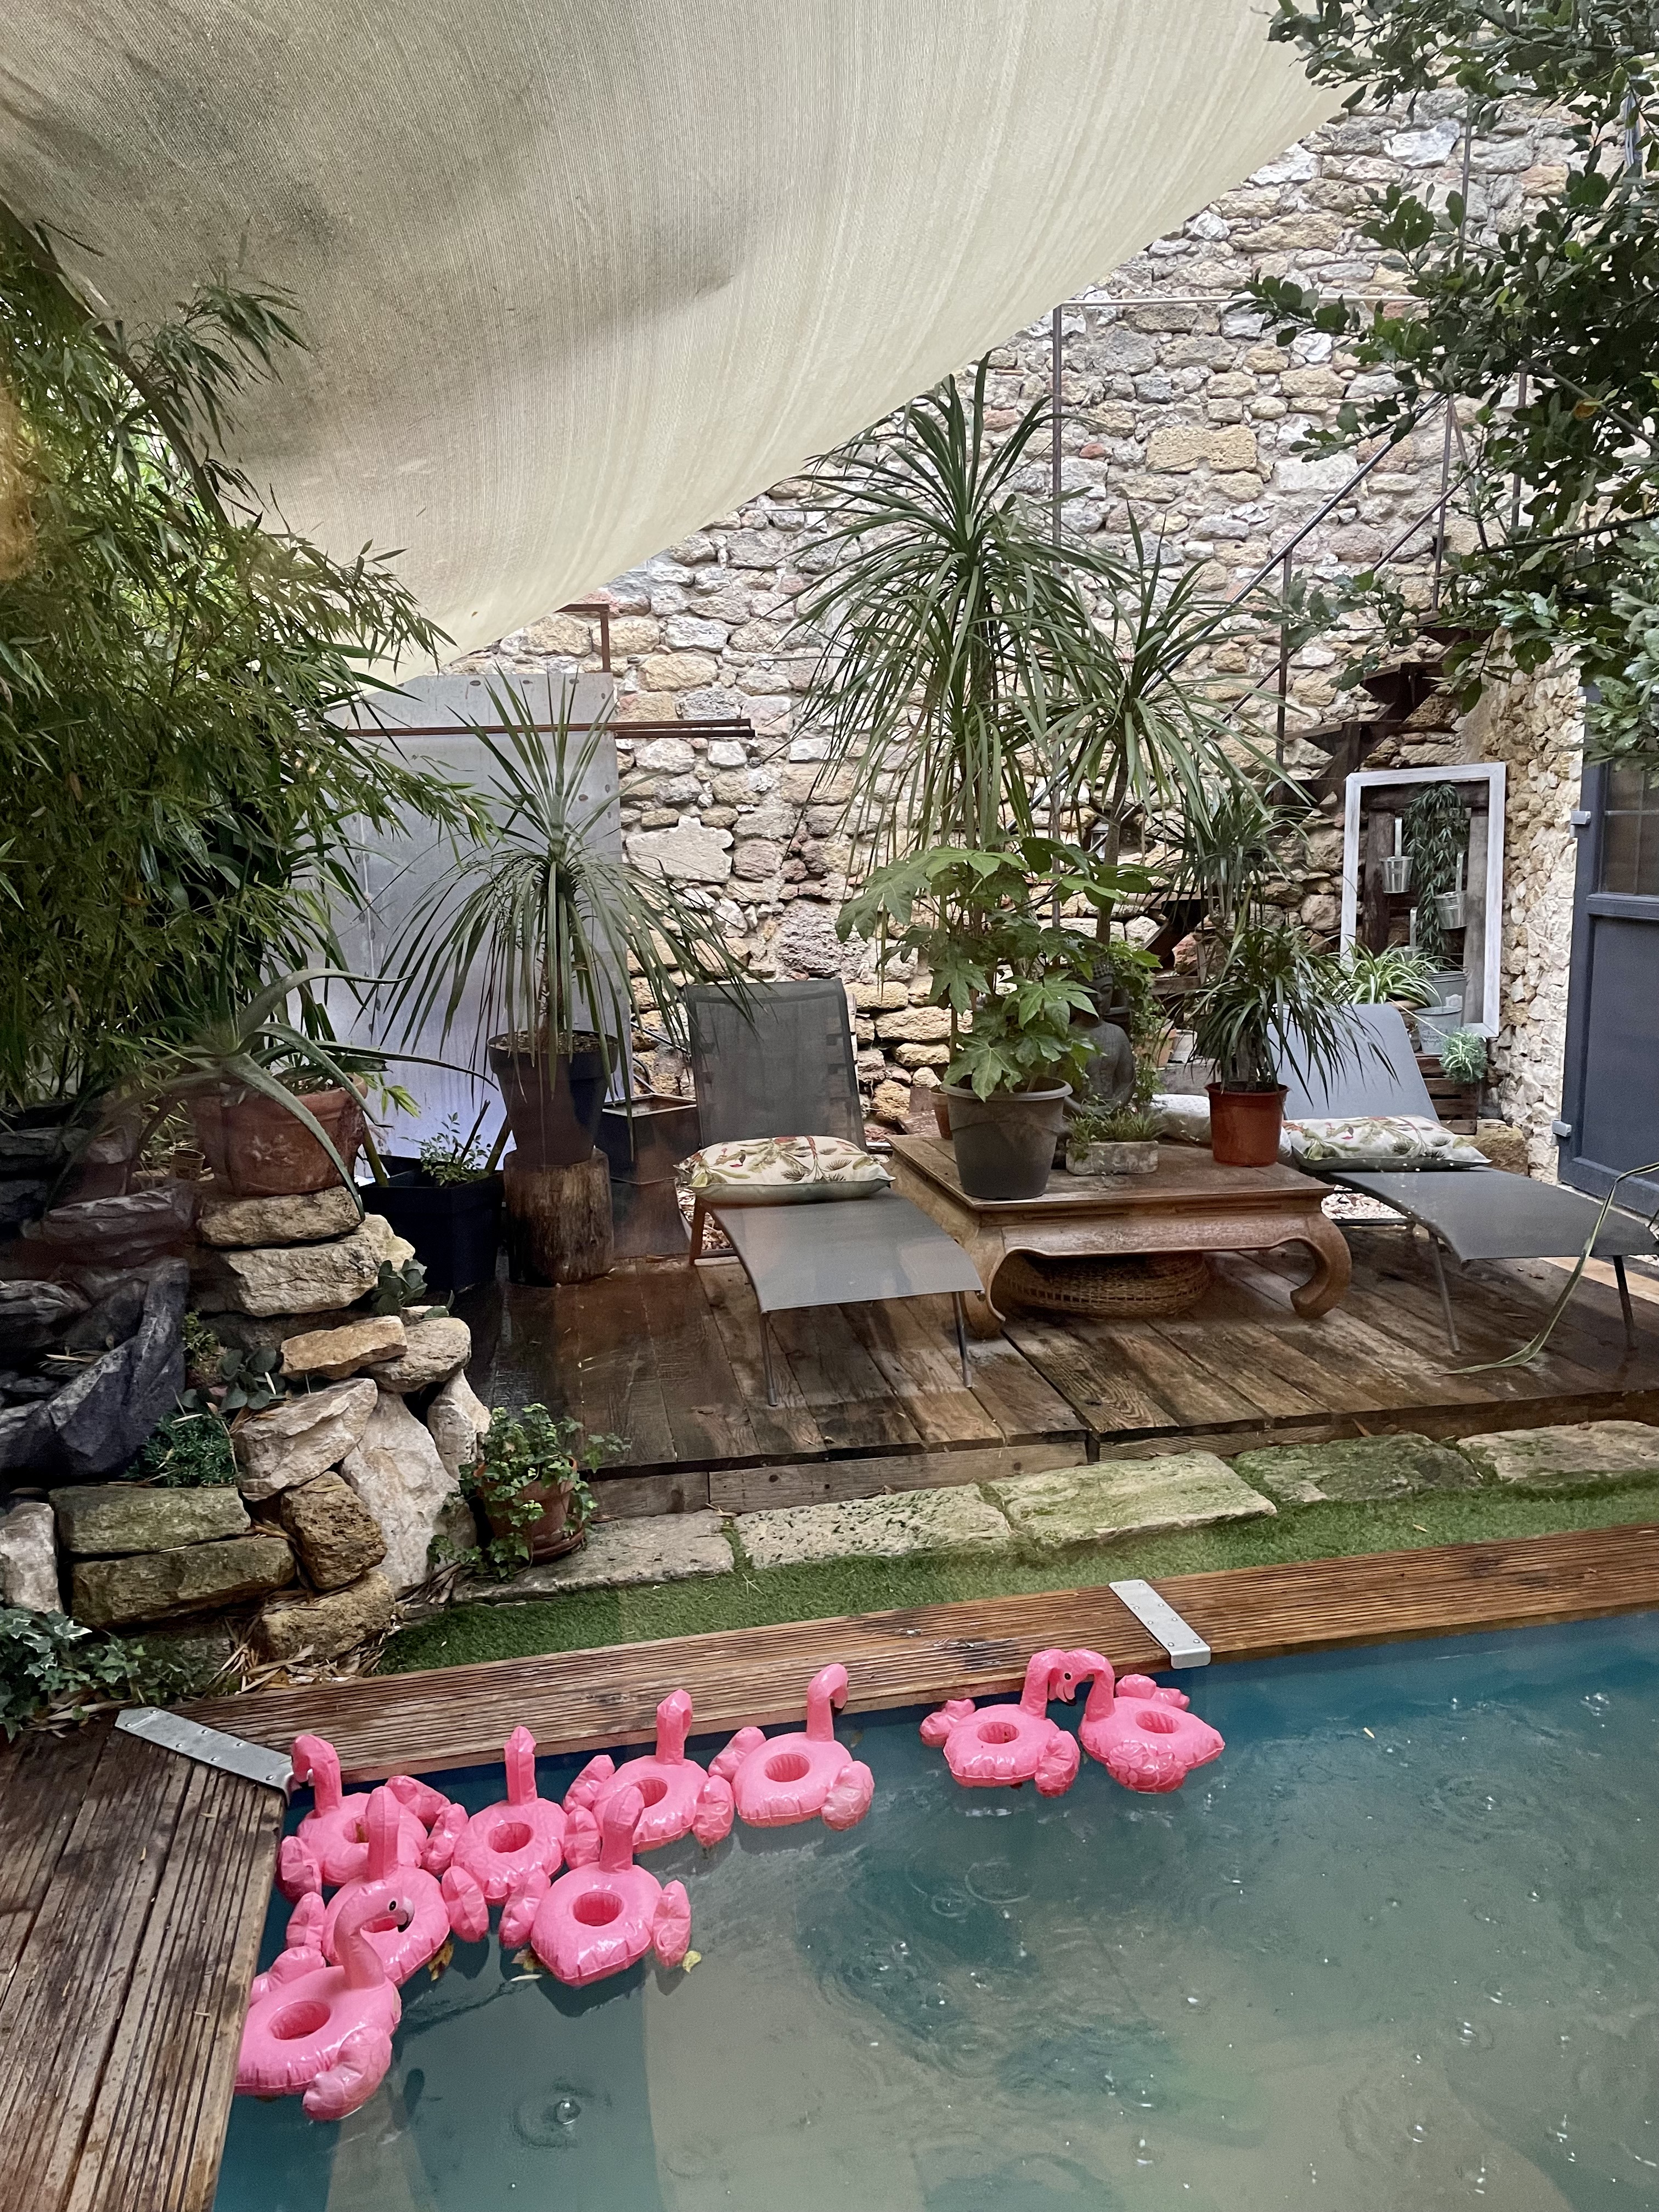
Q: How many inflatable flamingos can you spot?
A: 9